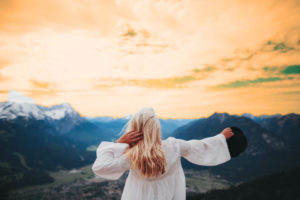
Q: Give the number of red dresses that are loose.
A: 0